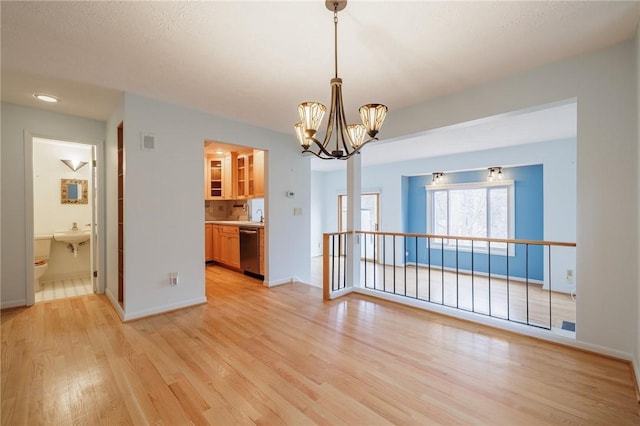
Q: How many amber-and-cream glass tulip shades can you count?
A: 4